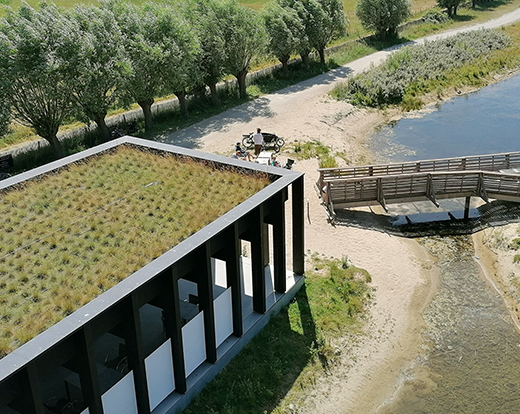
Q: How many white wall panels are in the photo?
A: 5